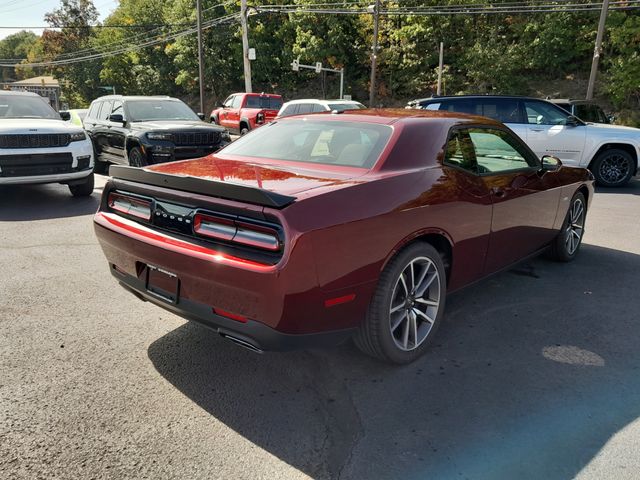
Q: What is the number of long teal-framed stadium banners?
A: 0